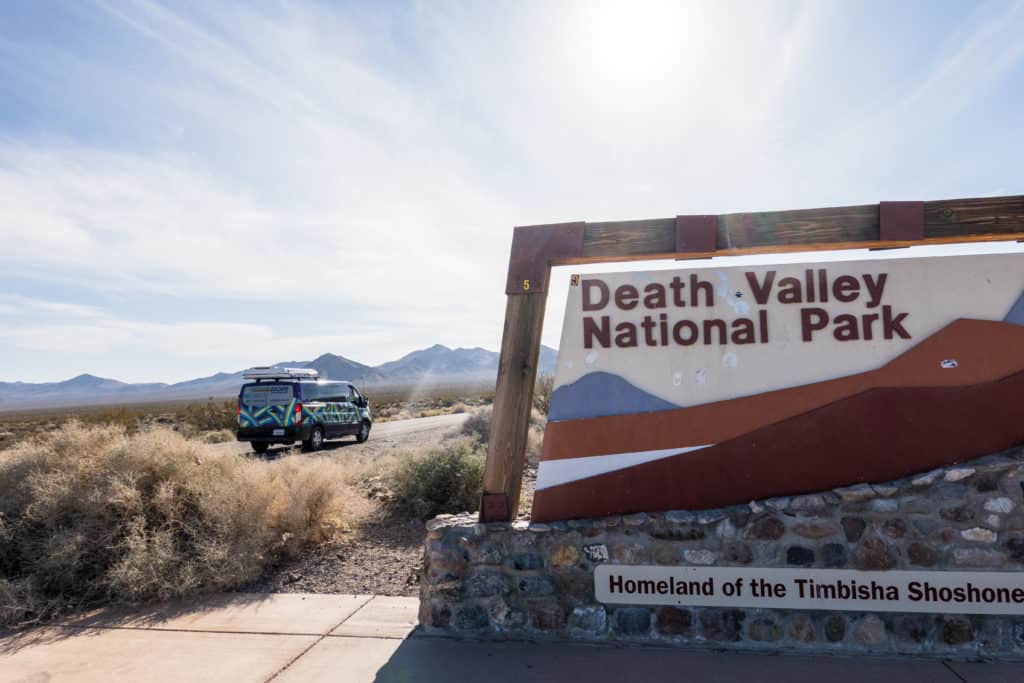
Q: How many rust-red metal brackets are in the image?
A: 4